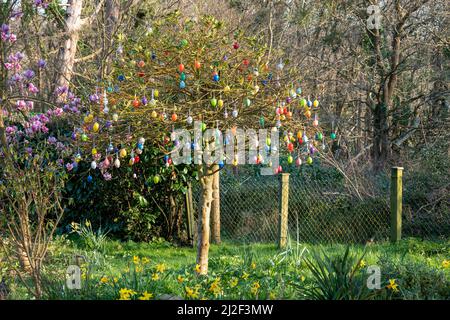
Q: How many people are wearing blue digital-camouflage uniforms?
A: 0